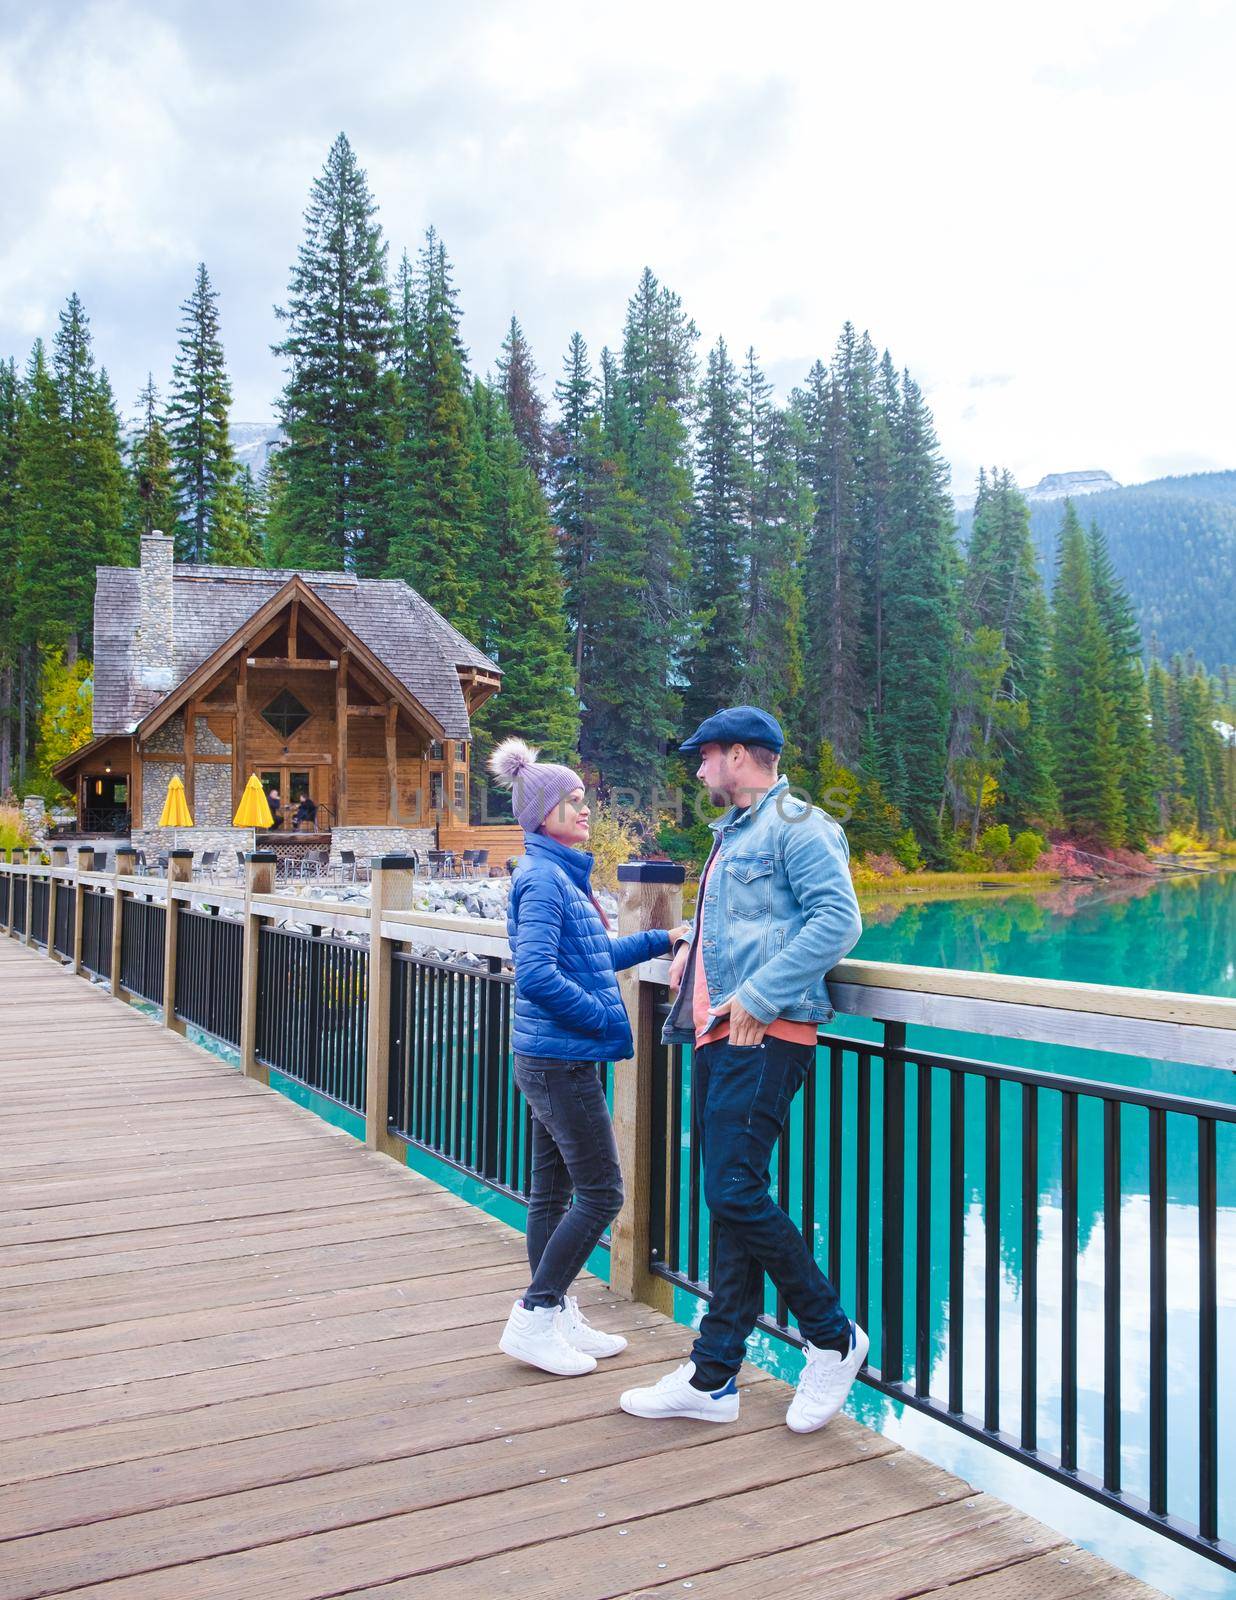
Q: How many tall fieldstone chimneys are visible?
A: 1